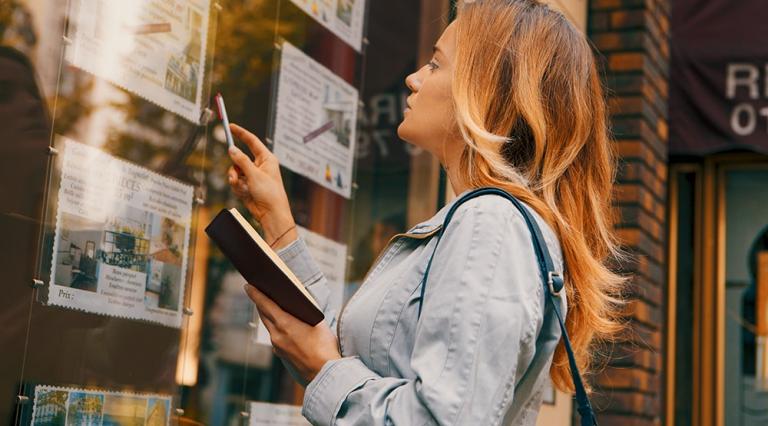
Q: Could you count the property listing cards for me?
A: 7